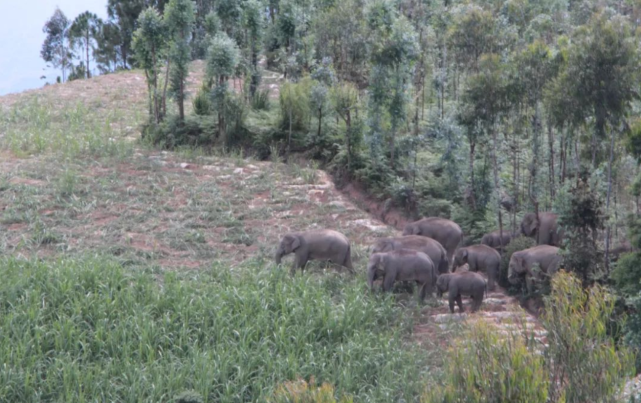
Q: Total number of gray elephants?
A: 9